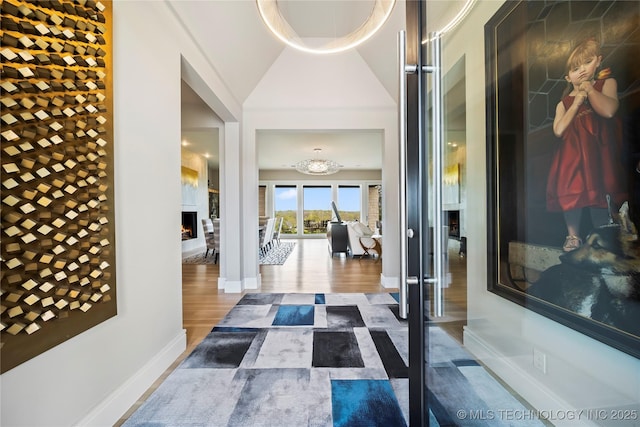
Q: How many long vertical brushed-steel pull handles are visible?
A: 2